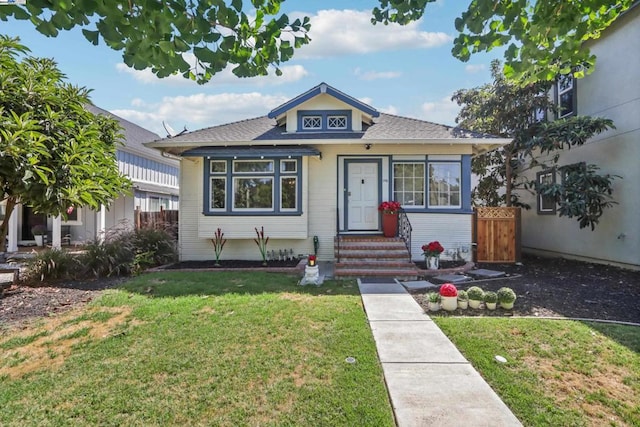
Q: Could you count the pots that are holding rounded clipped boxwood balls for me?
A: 4